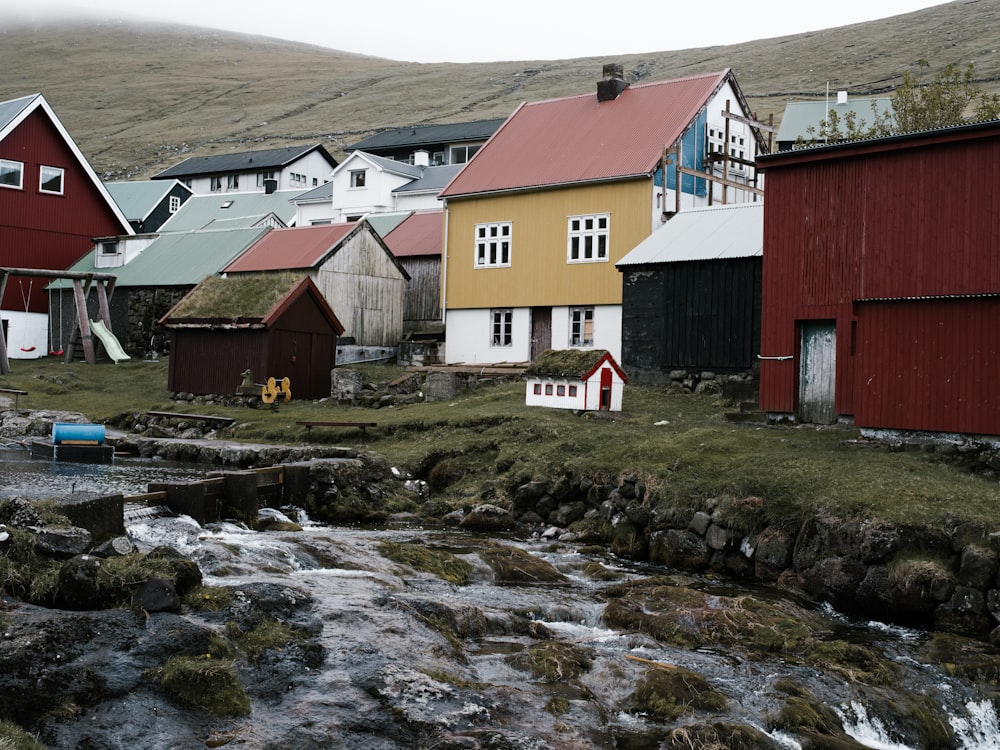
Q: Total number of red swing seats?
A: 2